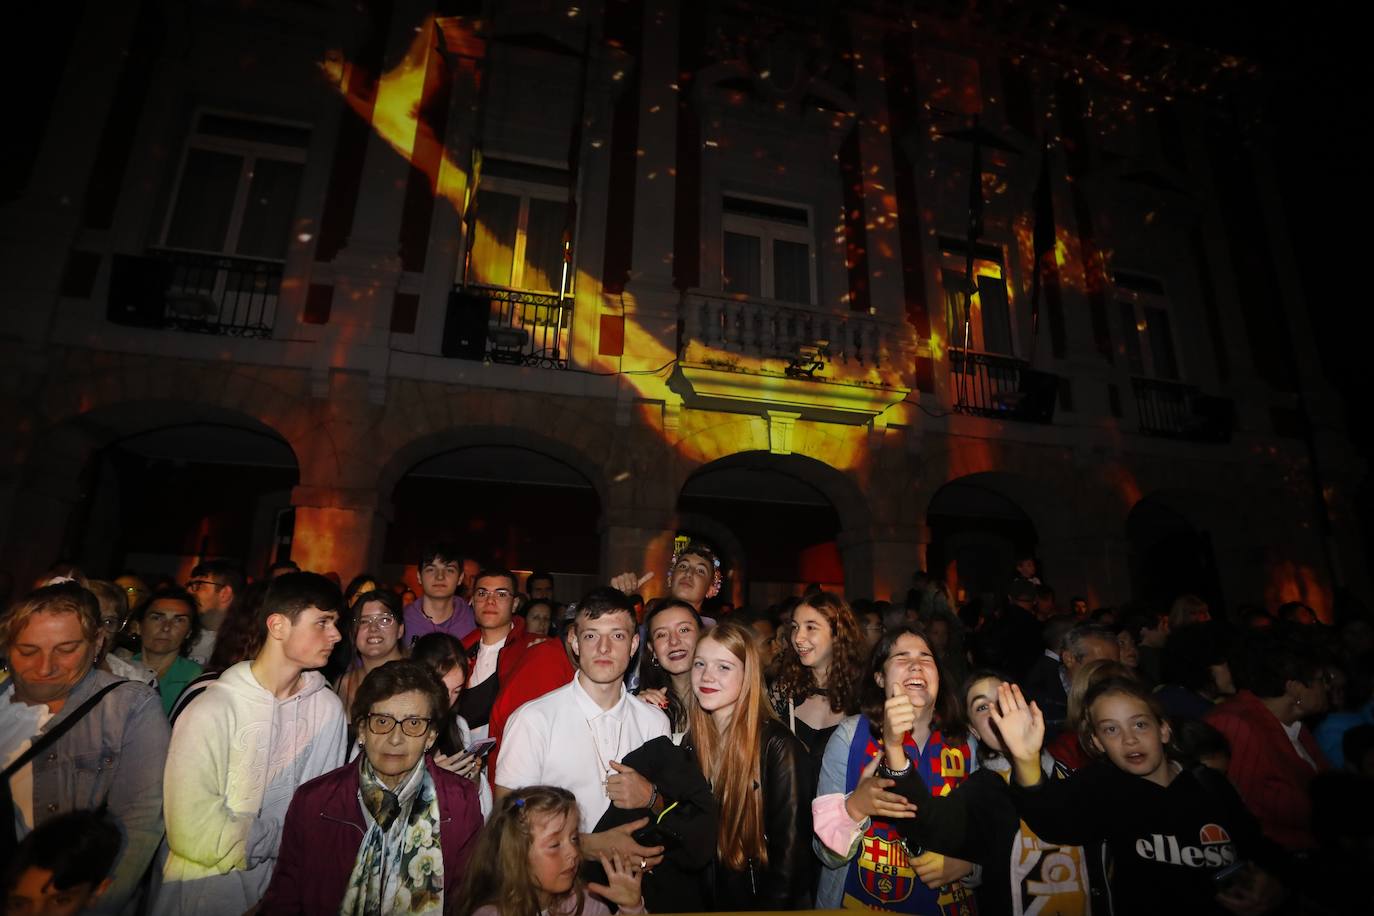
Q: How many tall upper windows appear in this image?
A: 5